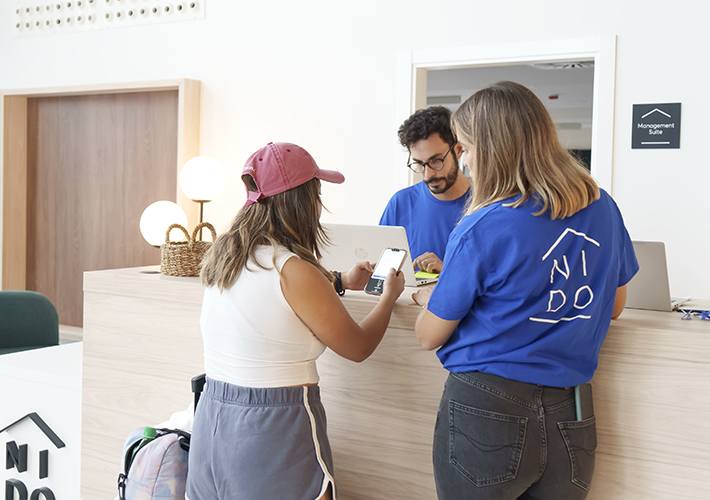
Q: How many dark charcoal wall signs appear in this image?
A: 1